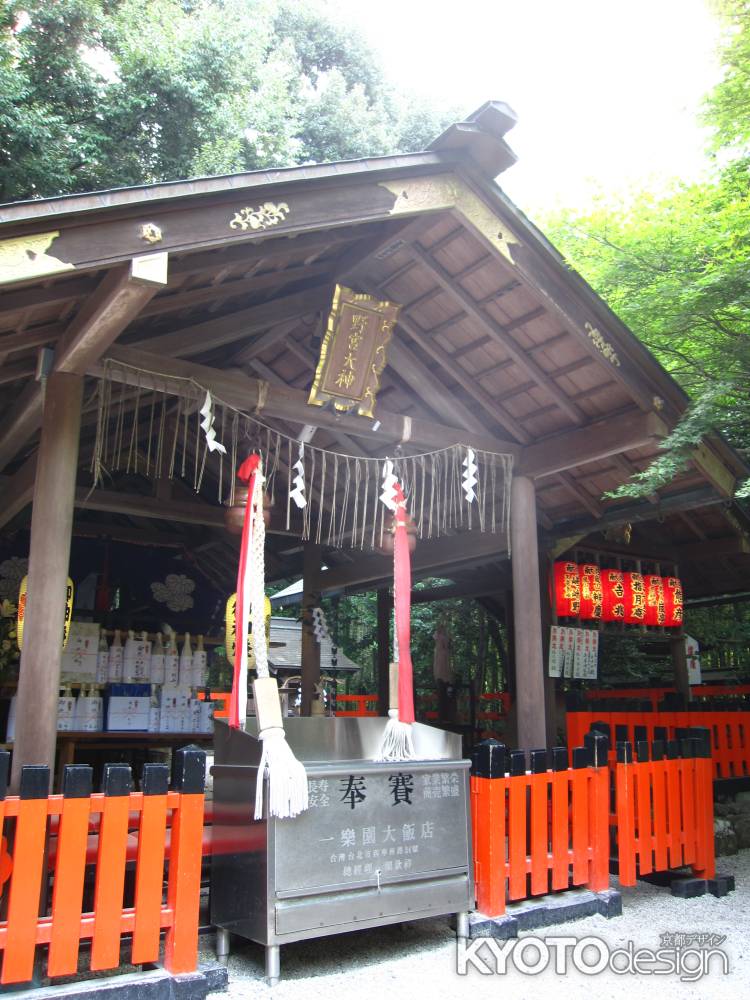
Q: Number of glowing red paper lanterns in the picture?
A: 6